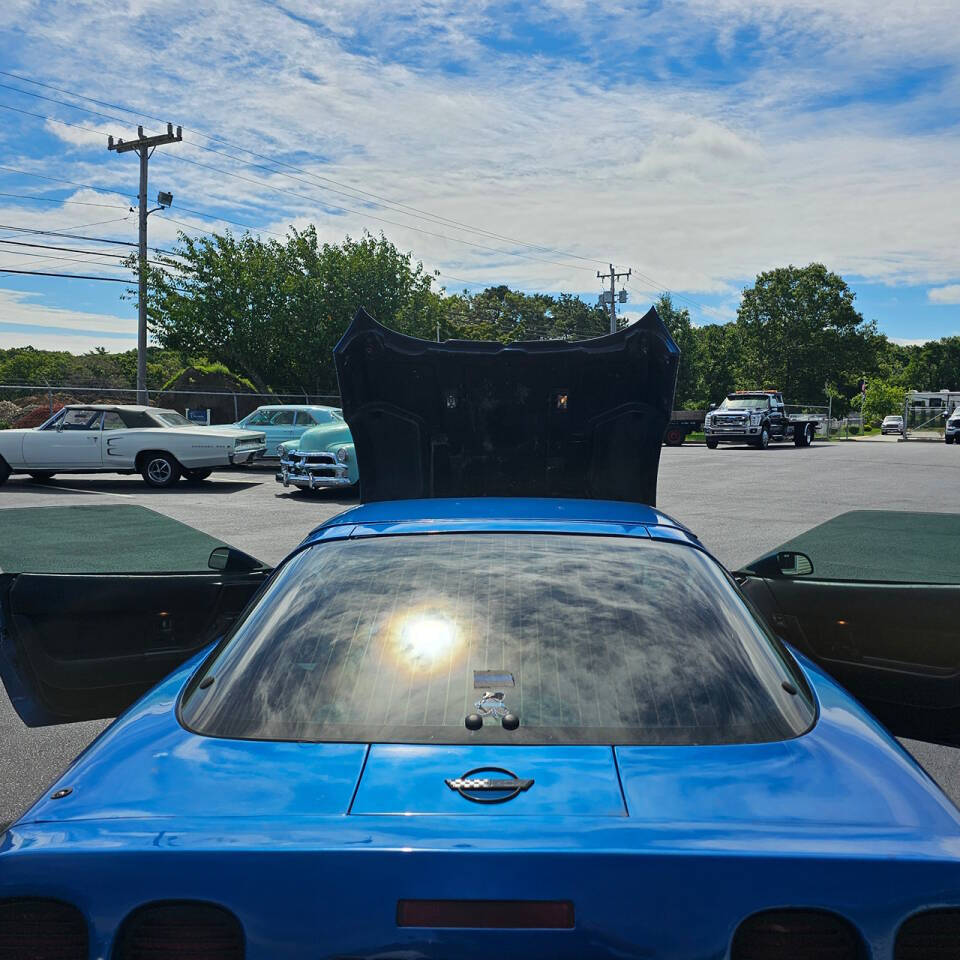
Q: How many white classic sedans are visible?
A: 1